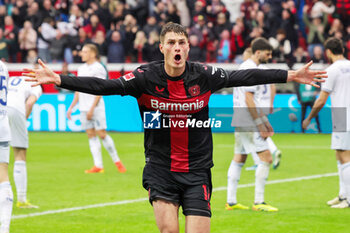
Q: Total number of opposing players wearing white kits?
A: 6